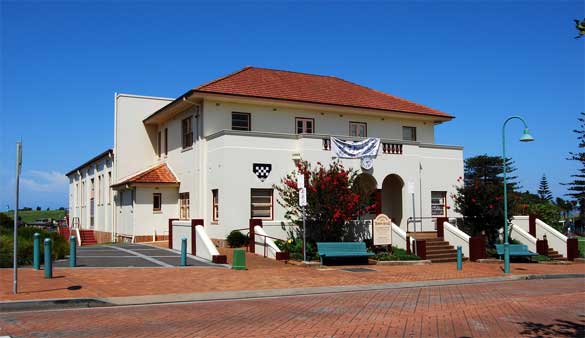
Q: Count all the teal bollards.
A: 5